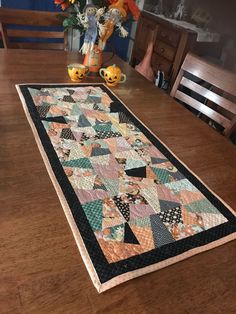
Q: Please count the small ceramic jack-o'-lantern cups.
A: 2